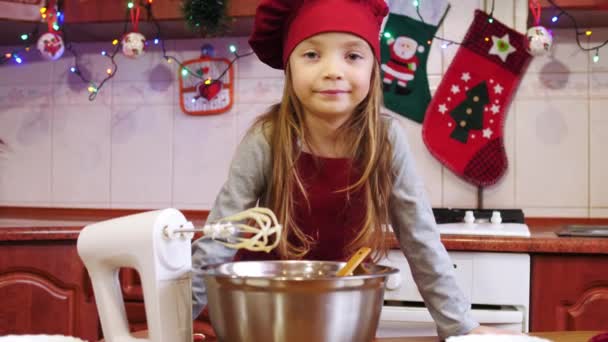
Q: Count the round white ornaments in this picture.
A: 3